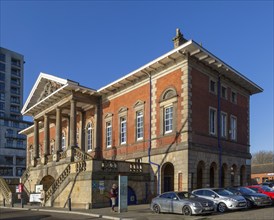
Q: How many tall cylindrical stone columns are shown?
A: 4